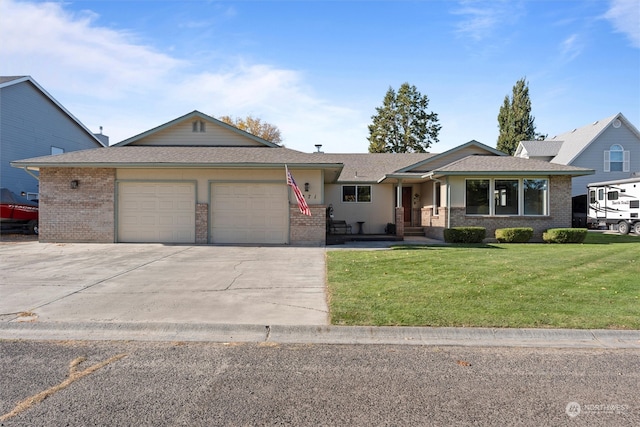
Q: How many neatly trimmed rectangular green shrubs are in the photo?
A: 3